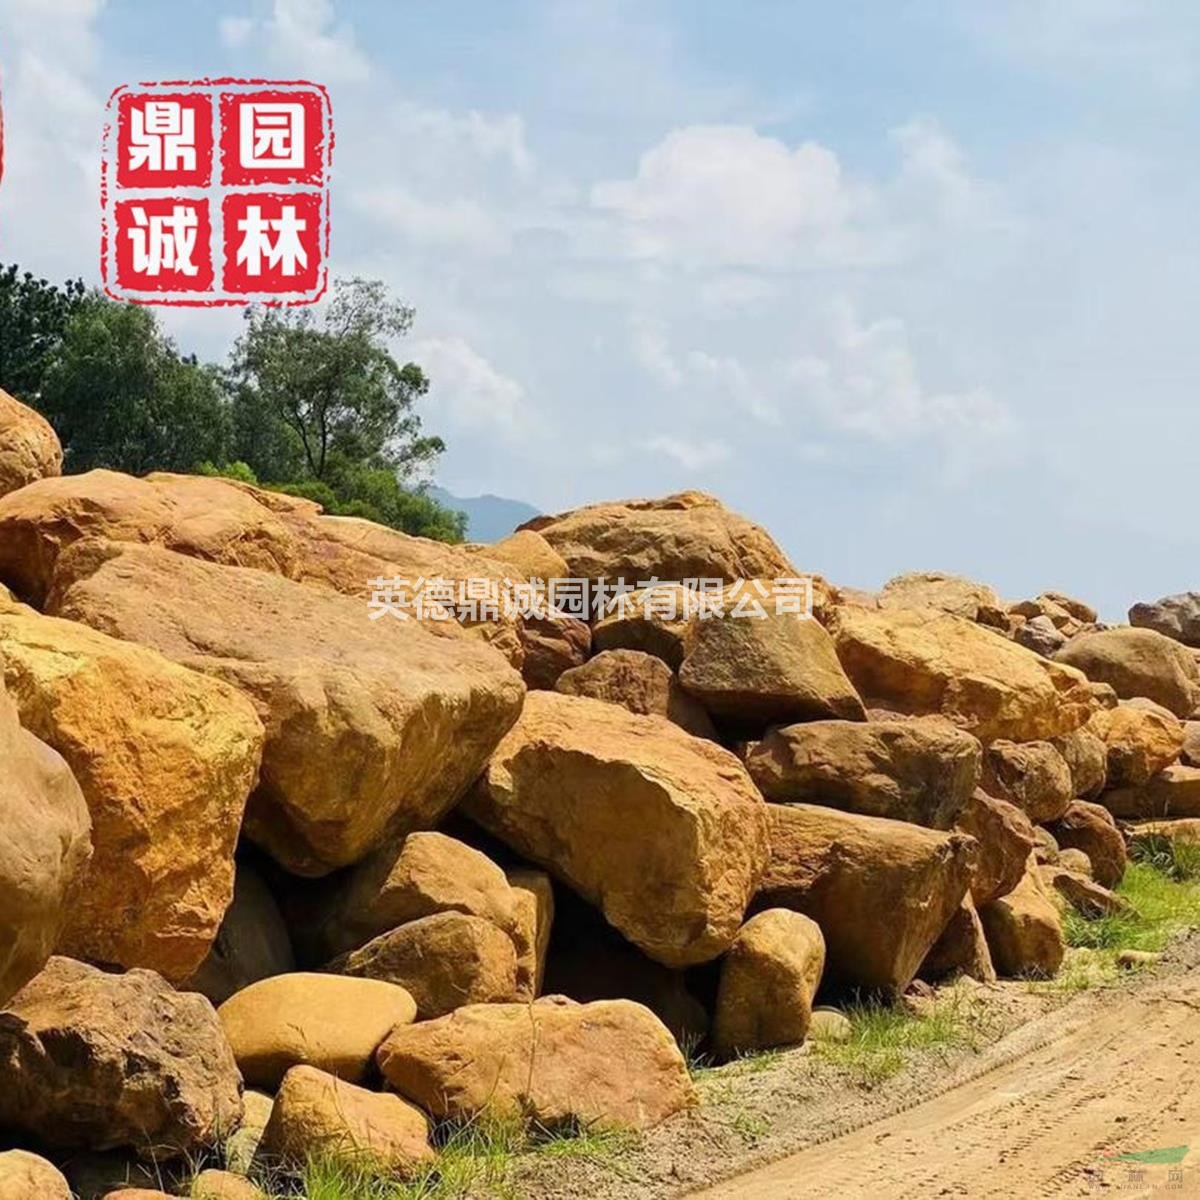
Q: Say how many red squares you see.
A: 4